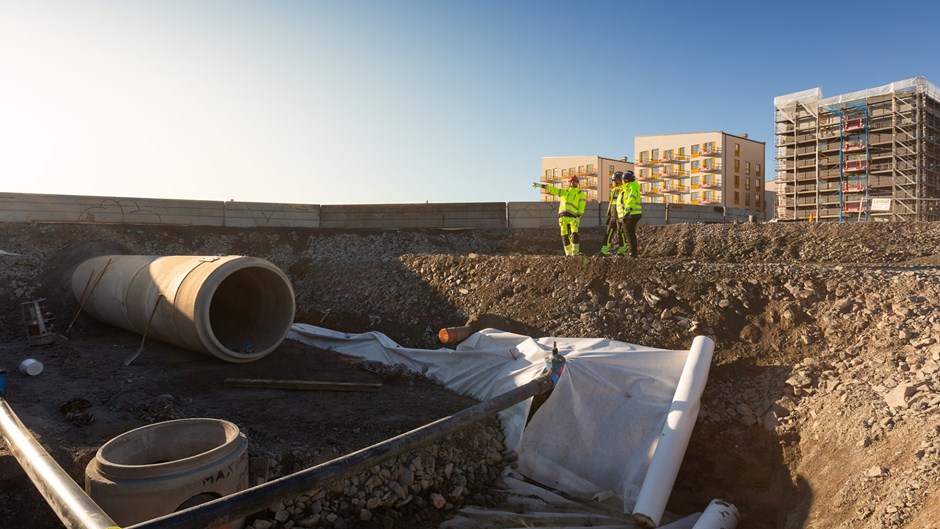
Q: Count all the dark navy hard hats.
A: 2